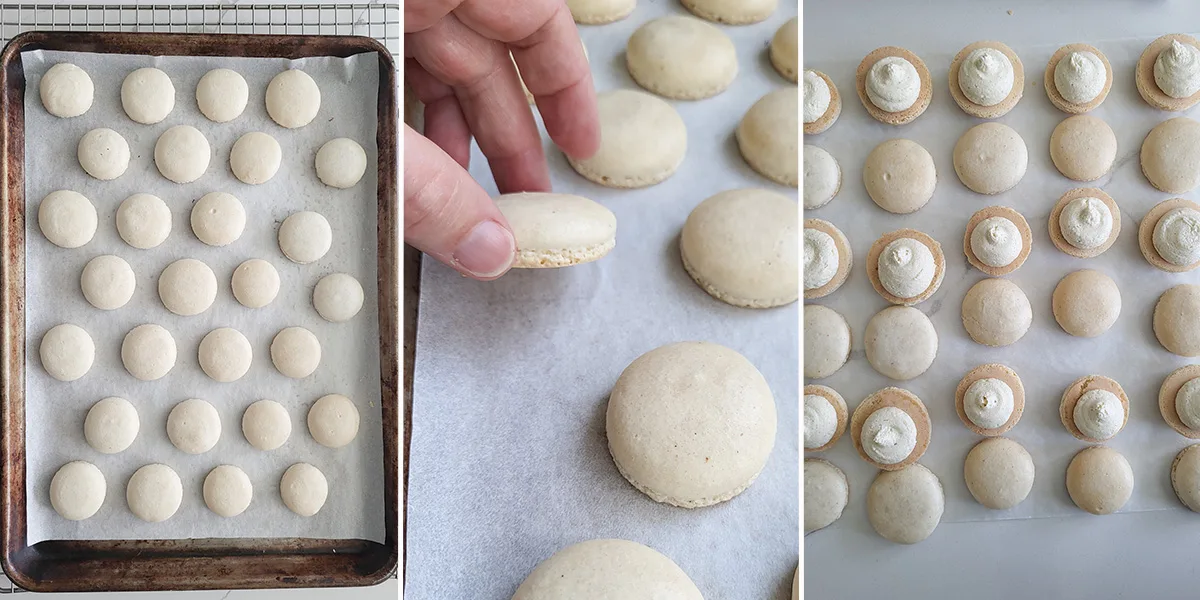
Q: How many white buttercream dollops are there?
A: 15